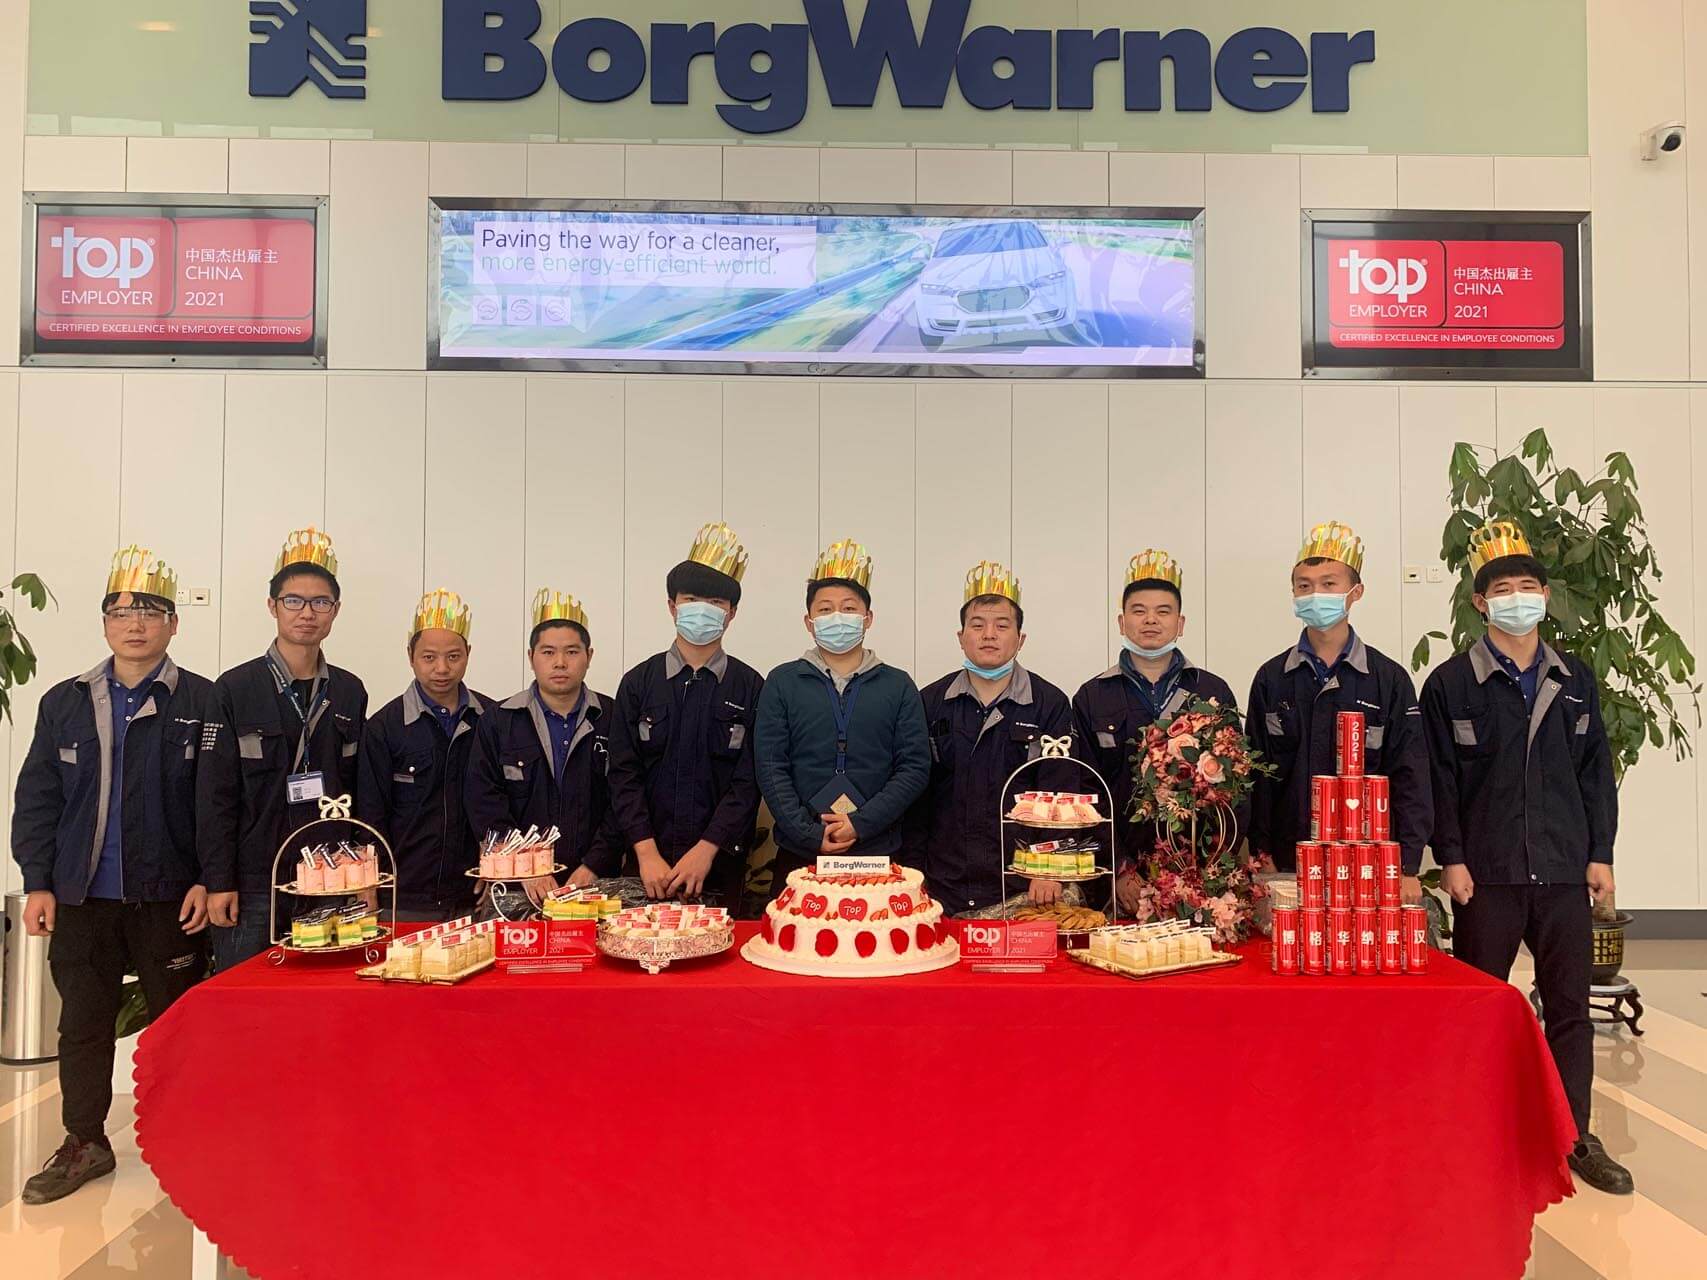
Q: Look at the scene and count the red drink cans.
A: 14